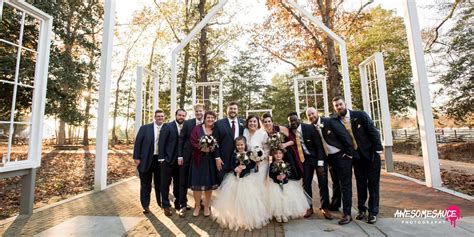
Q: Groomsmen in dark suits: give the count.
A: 6